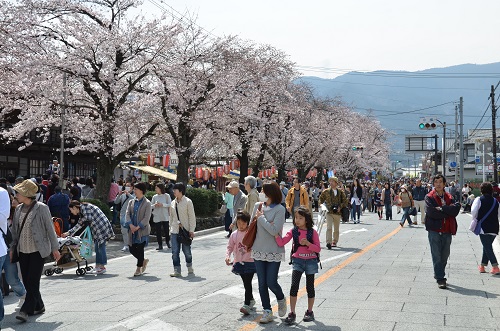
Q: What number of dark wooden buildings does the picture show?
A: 1